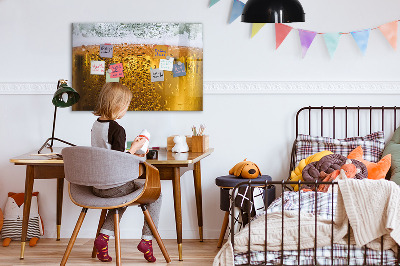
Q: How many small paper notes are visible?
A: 8